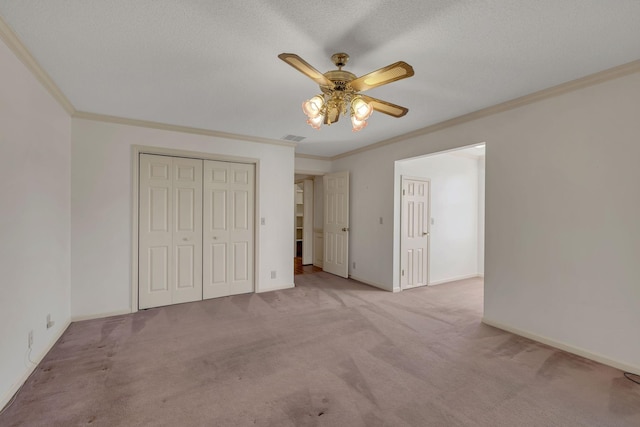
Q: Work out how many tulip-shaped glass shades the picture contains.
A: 4